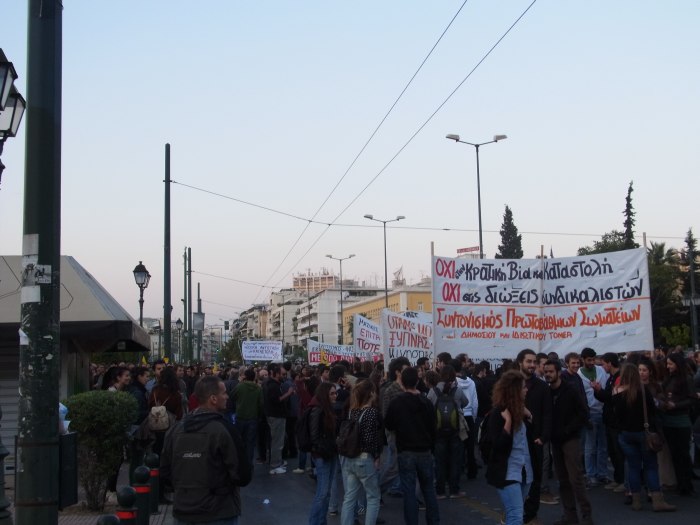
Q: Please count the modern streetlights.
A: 3